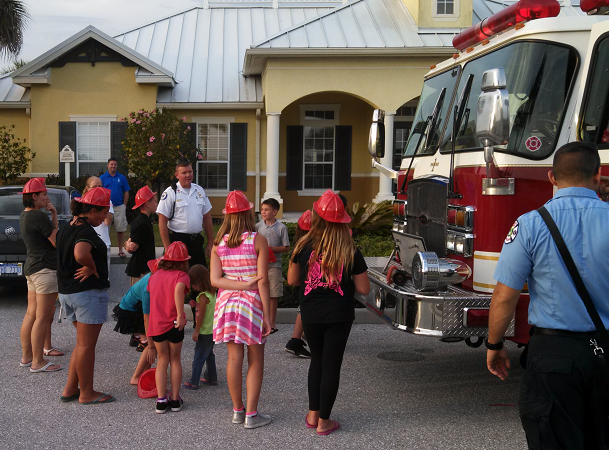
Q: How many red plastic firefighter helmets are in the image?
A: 10